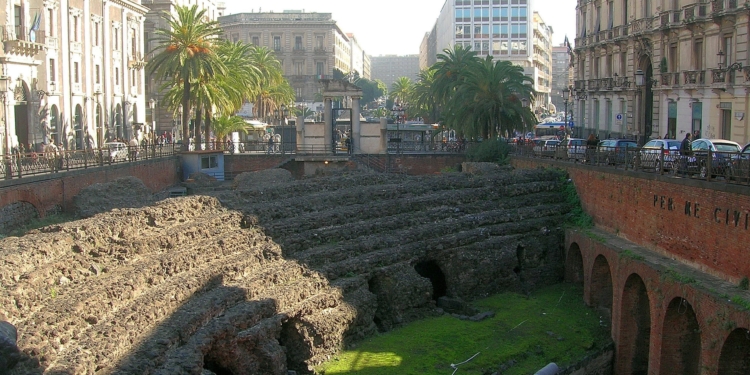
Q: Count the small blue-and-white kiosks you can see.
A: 1